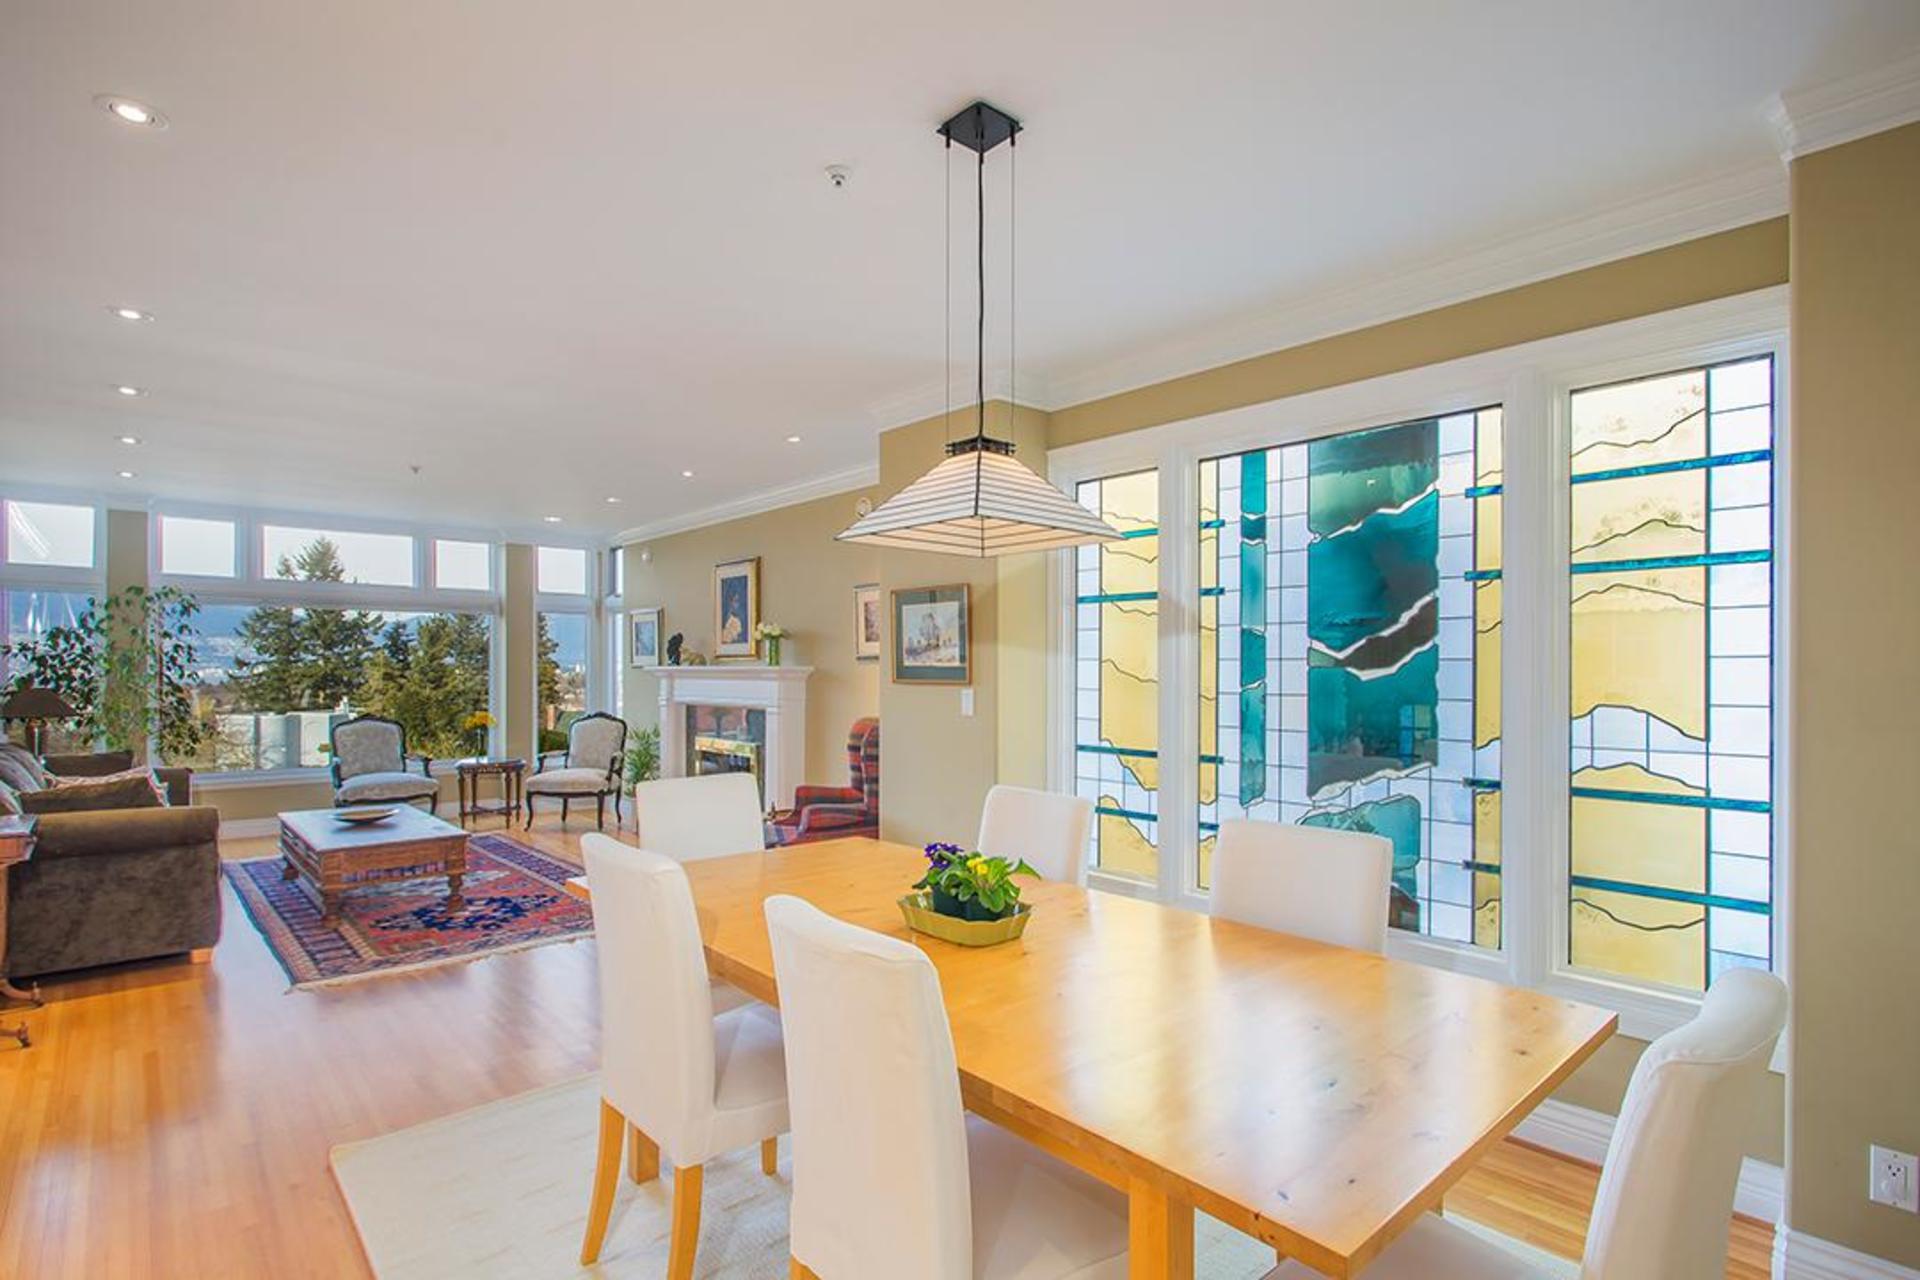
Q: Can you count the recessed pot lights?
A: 9